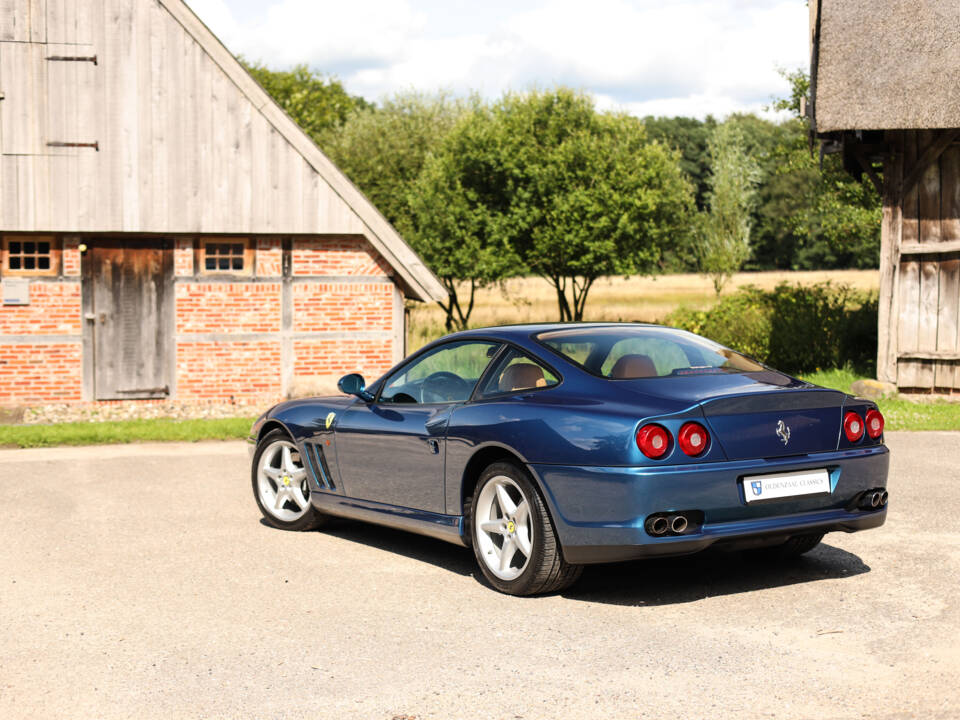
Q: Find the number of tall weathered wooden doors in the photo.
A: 1